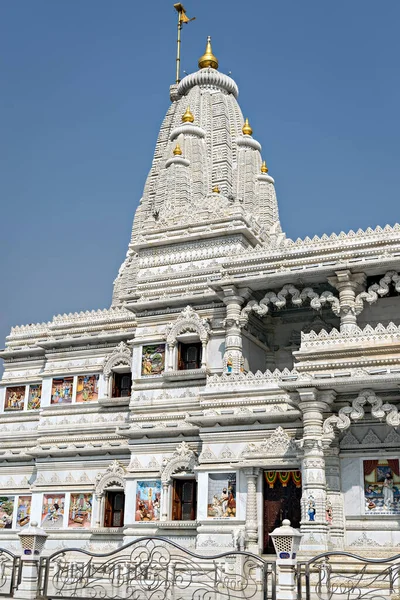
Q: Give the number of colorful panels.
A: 12